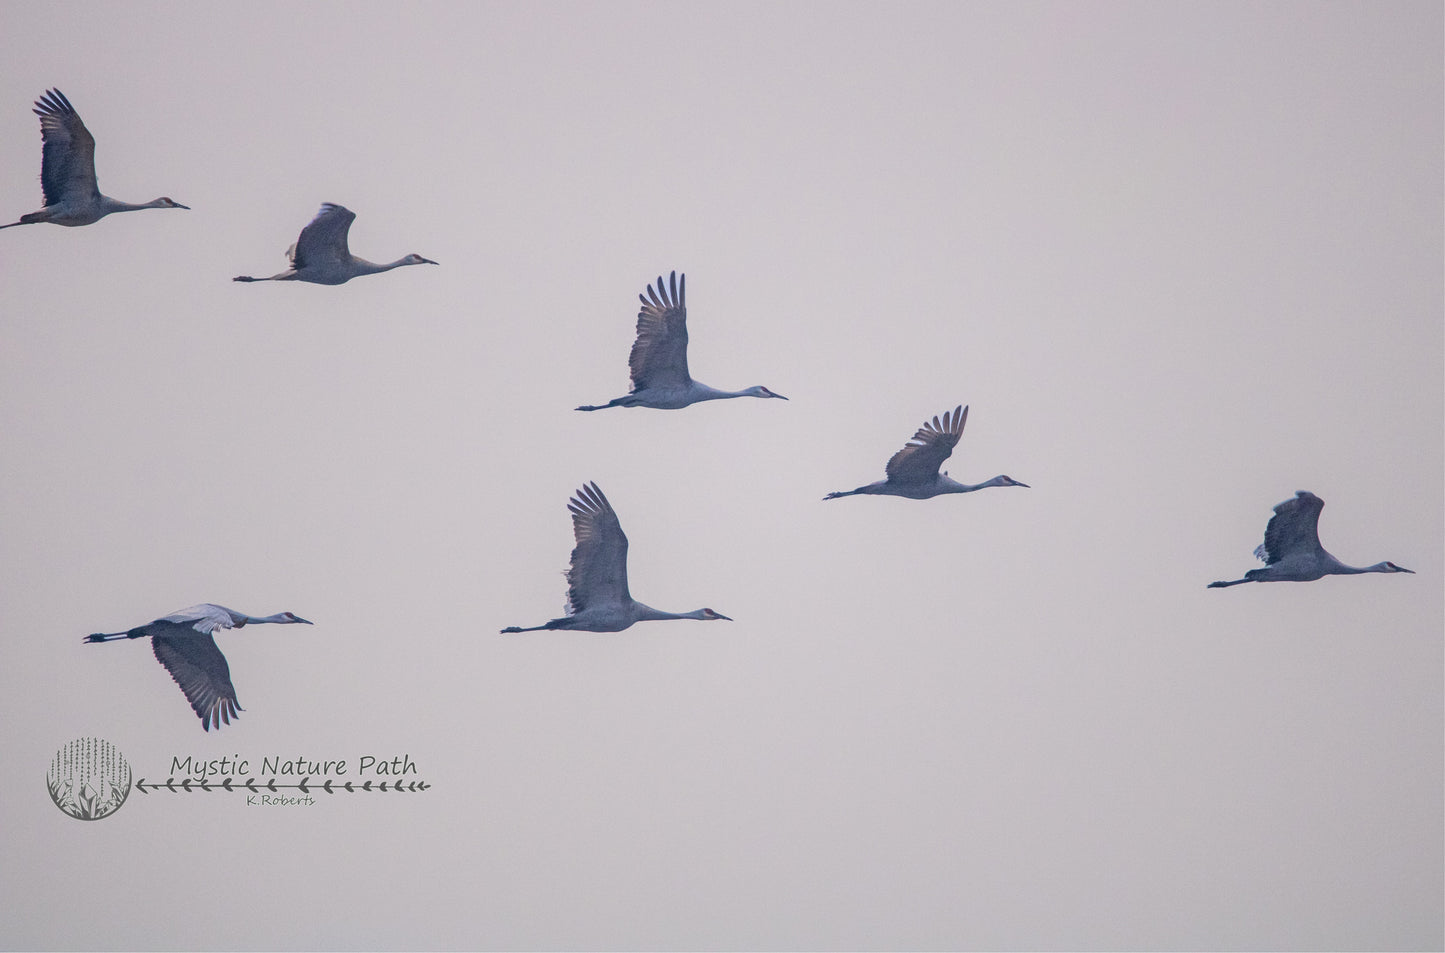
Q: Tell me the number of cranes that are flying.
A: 7